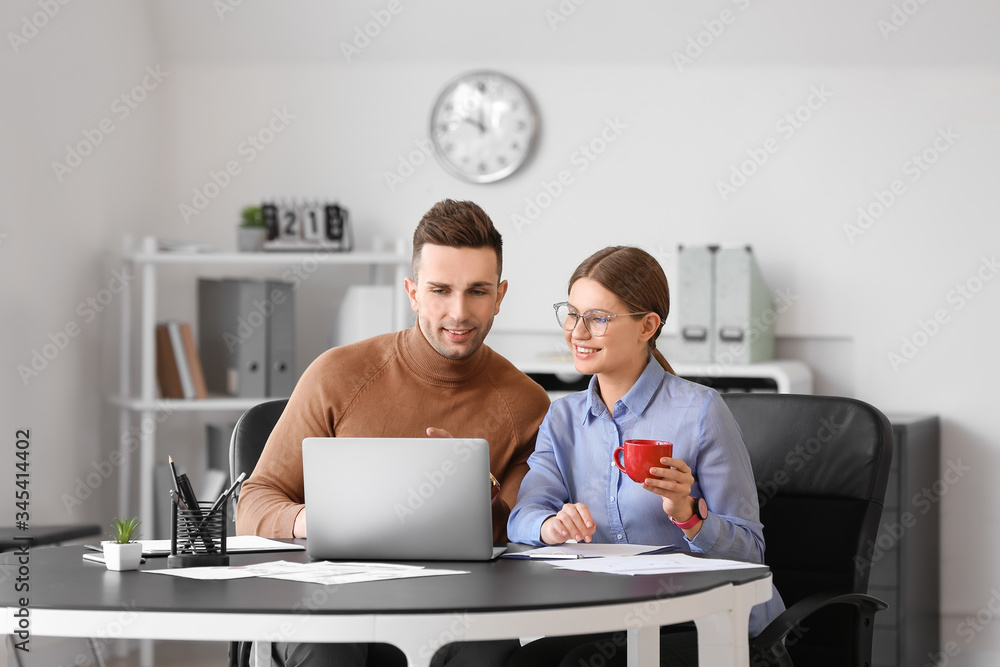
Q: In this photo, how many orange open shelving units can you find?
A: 0